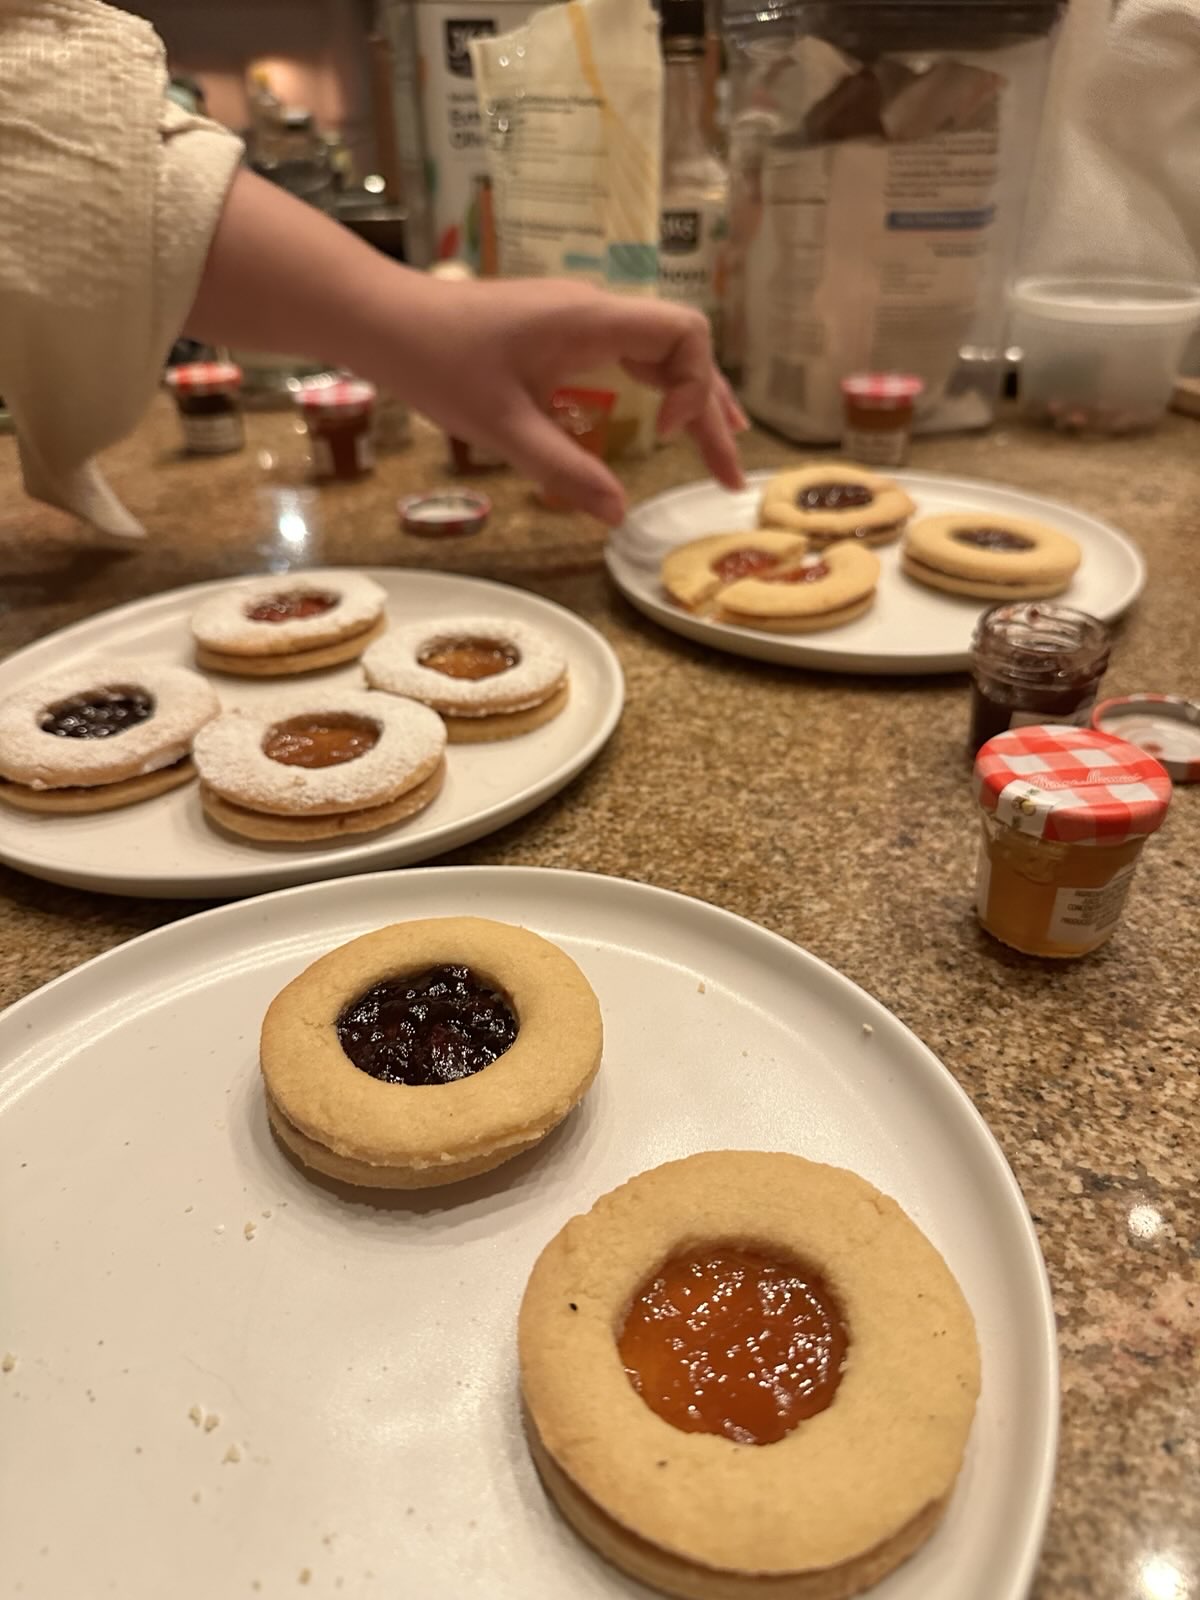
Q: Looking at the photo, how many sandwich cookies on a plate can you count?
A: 9